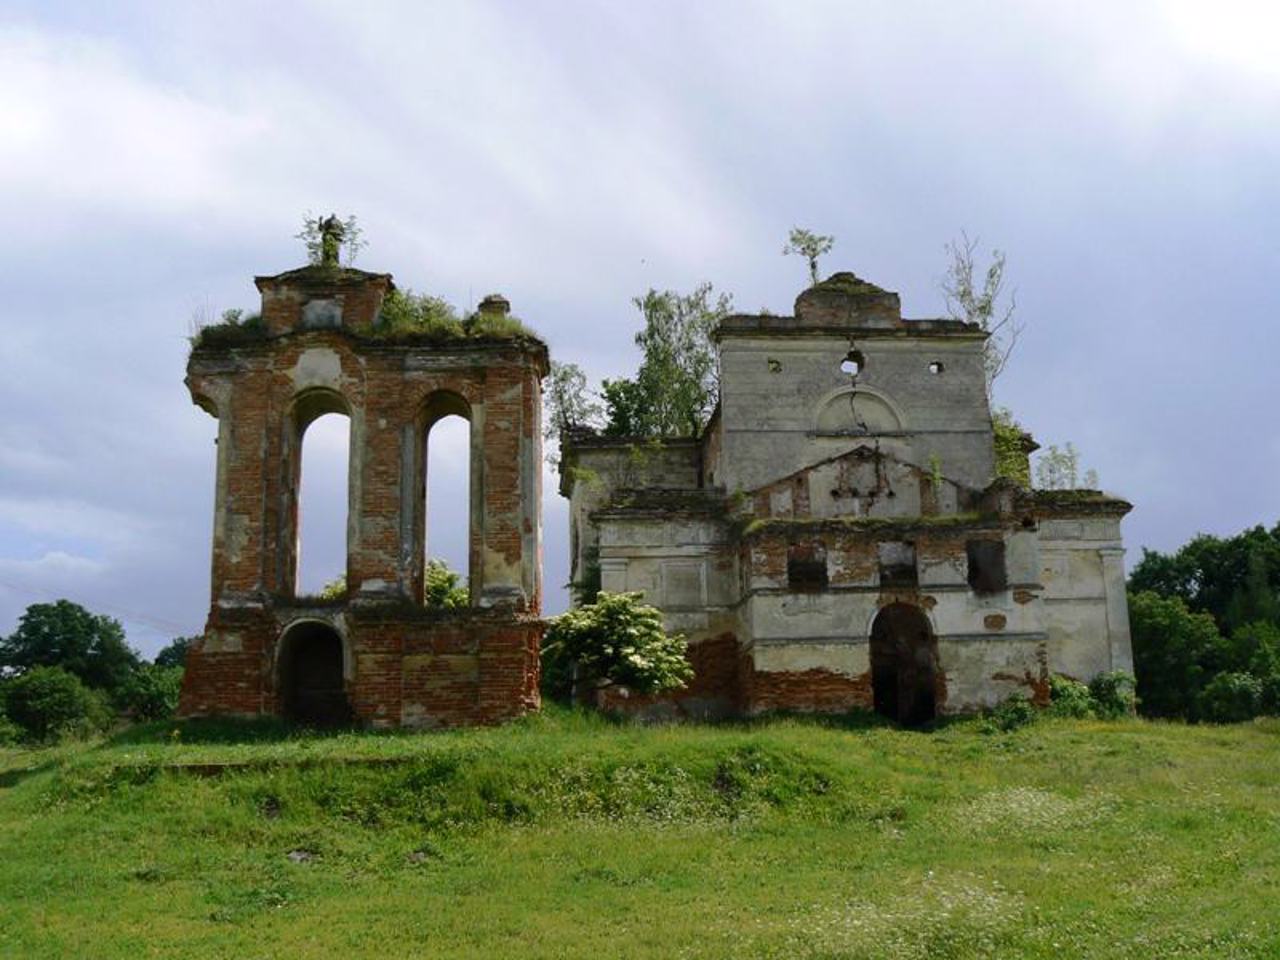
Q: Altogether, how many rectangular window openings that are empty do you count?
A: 3